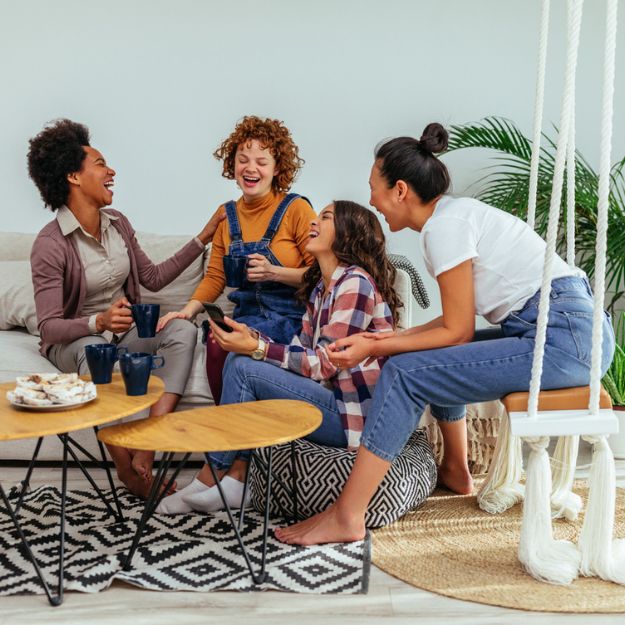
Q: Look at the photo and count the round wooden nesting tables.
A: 2